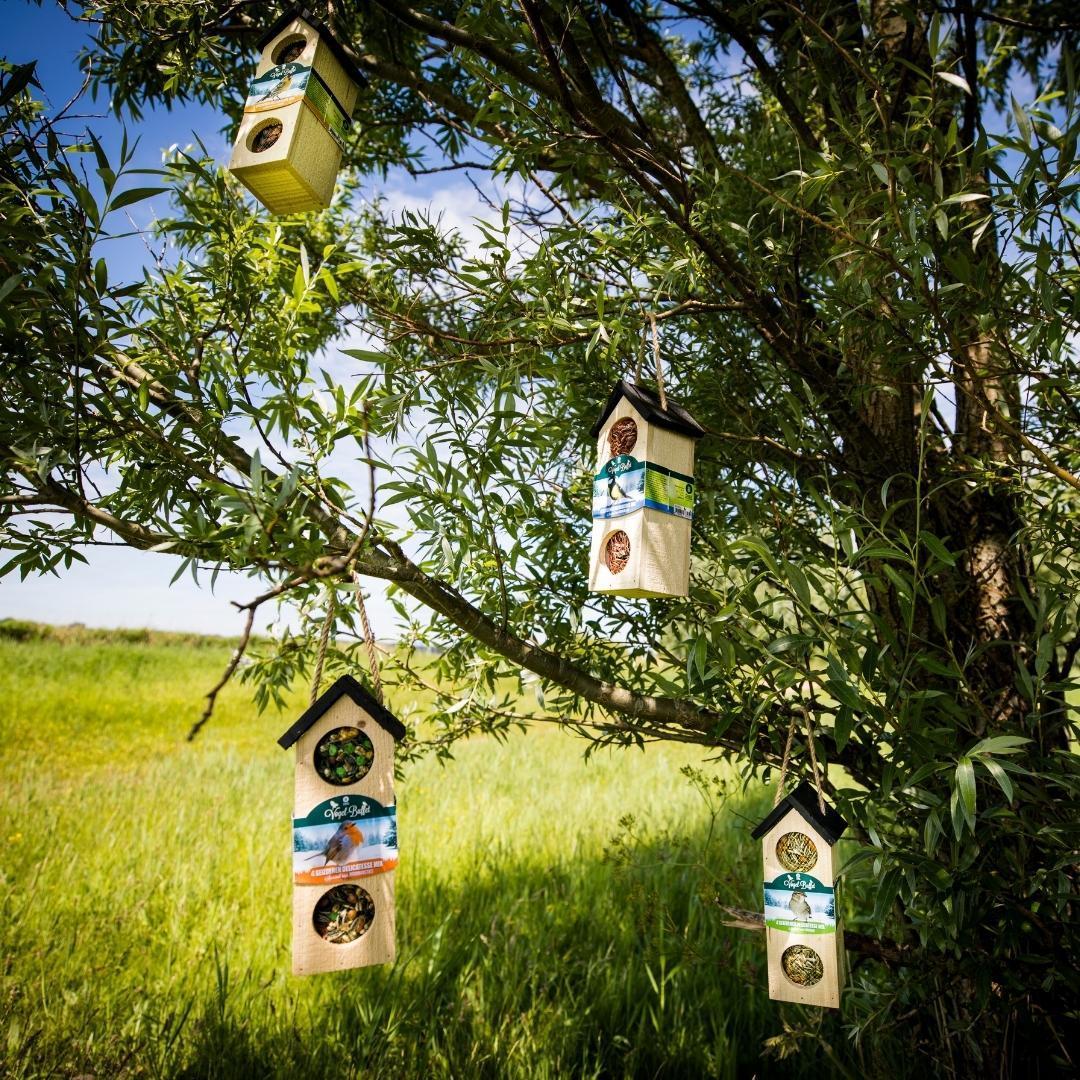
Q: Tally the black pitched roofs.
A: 4